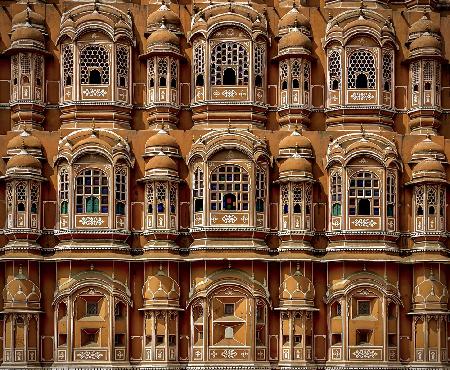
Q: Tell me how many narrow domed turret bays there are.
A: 12